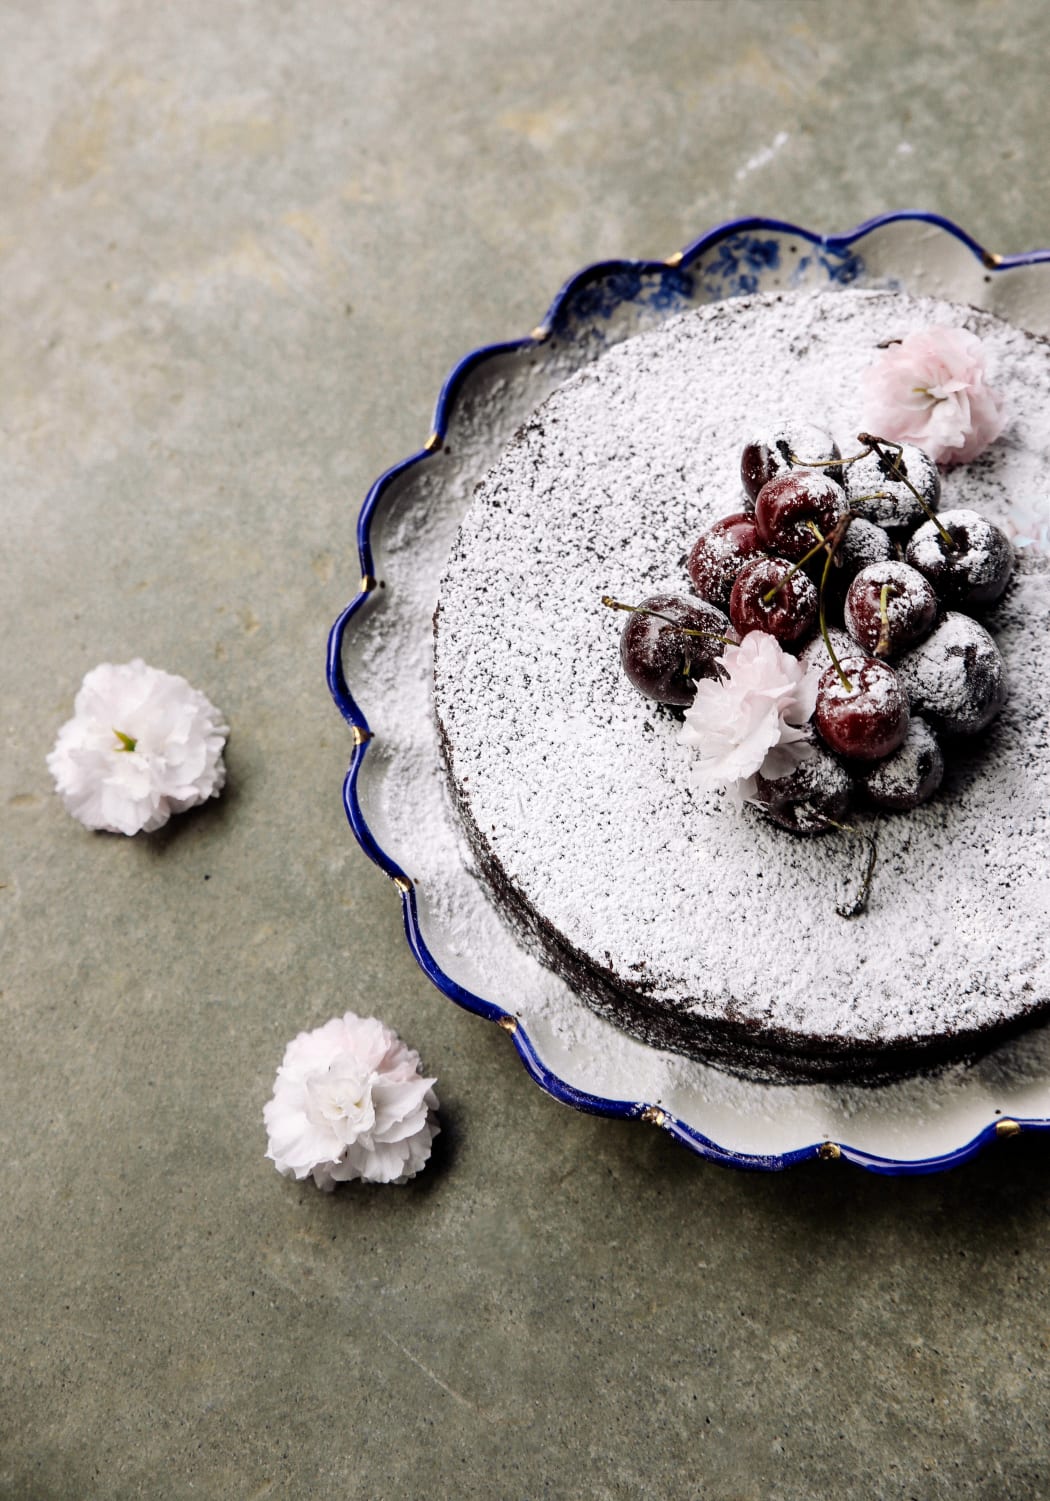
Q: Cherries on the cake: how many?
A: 14